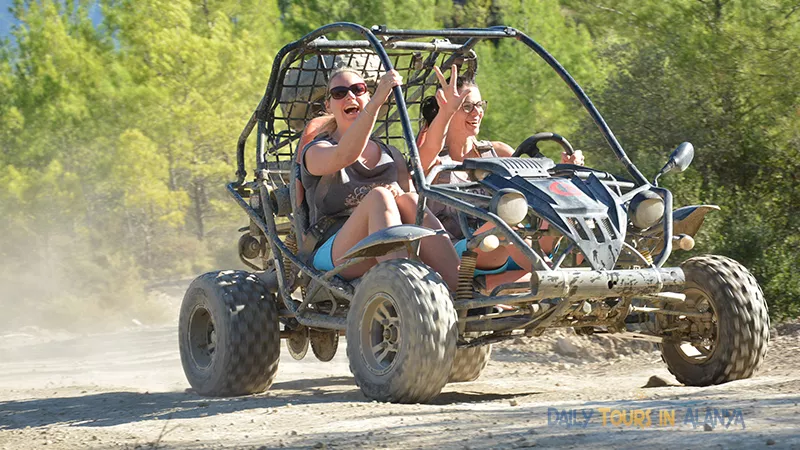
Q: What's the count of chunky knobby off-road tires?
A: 4